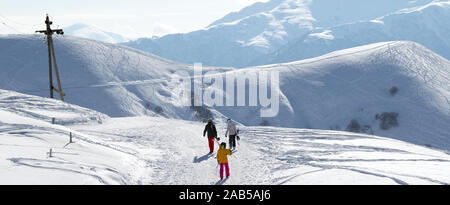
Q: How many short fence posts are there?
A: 3